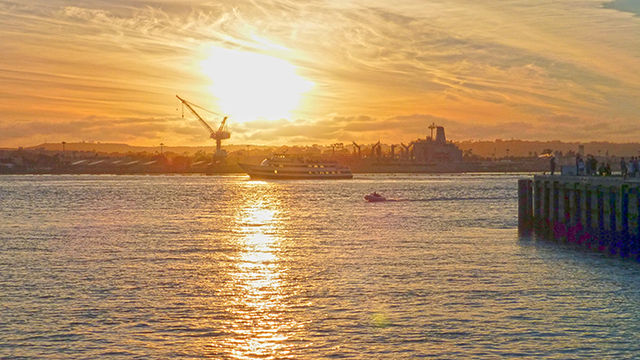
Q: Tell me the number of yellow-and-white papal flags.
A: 0